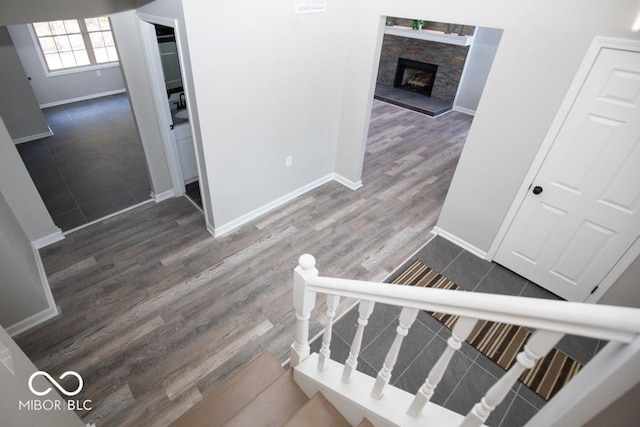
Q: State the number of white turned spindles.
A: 5